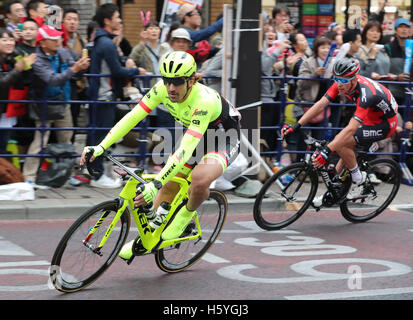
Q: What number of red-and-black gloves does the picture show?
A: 2